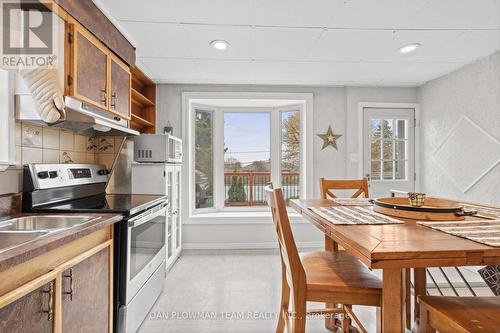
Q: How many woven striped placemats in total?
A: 4